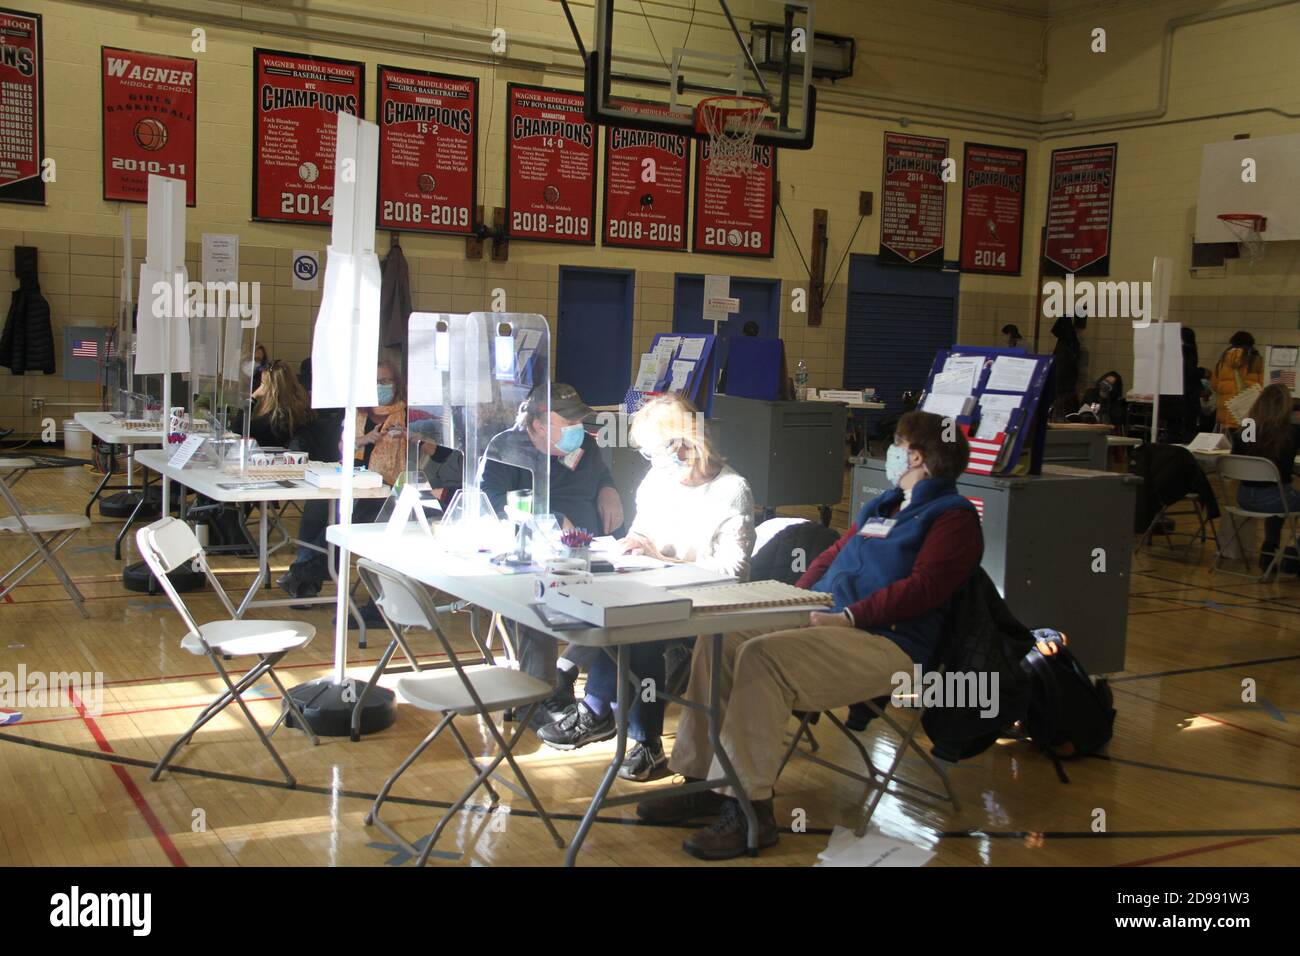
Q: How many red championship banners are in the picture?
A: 10